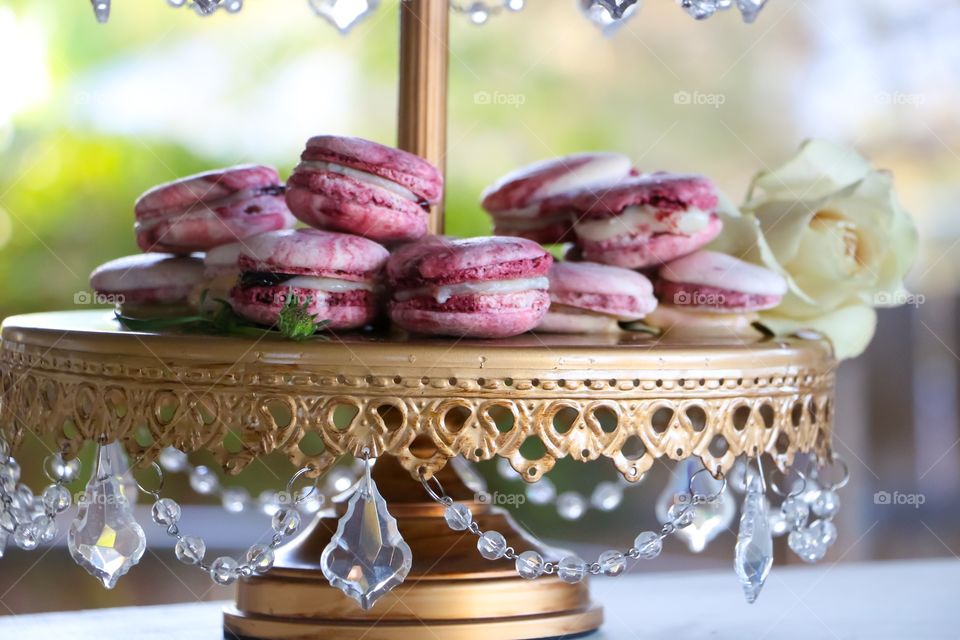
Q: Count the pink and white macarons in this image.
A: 10